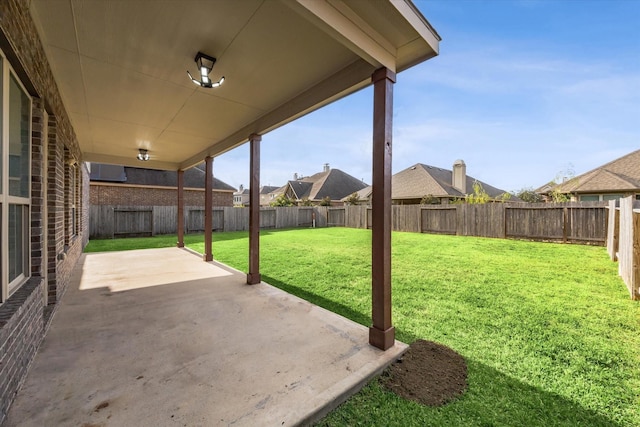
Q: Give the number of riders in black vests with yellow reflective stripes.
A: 0